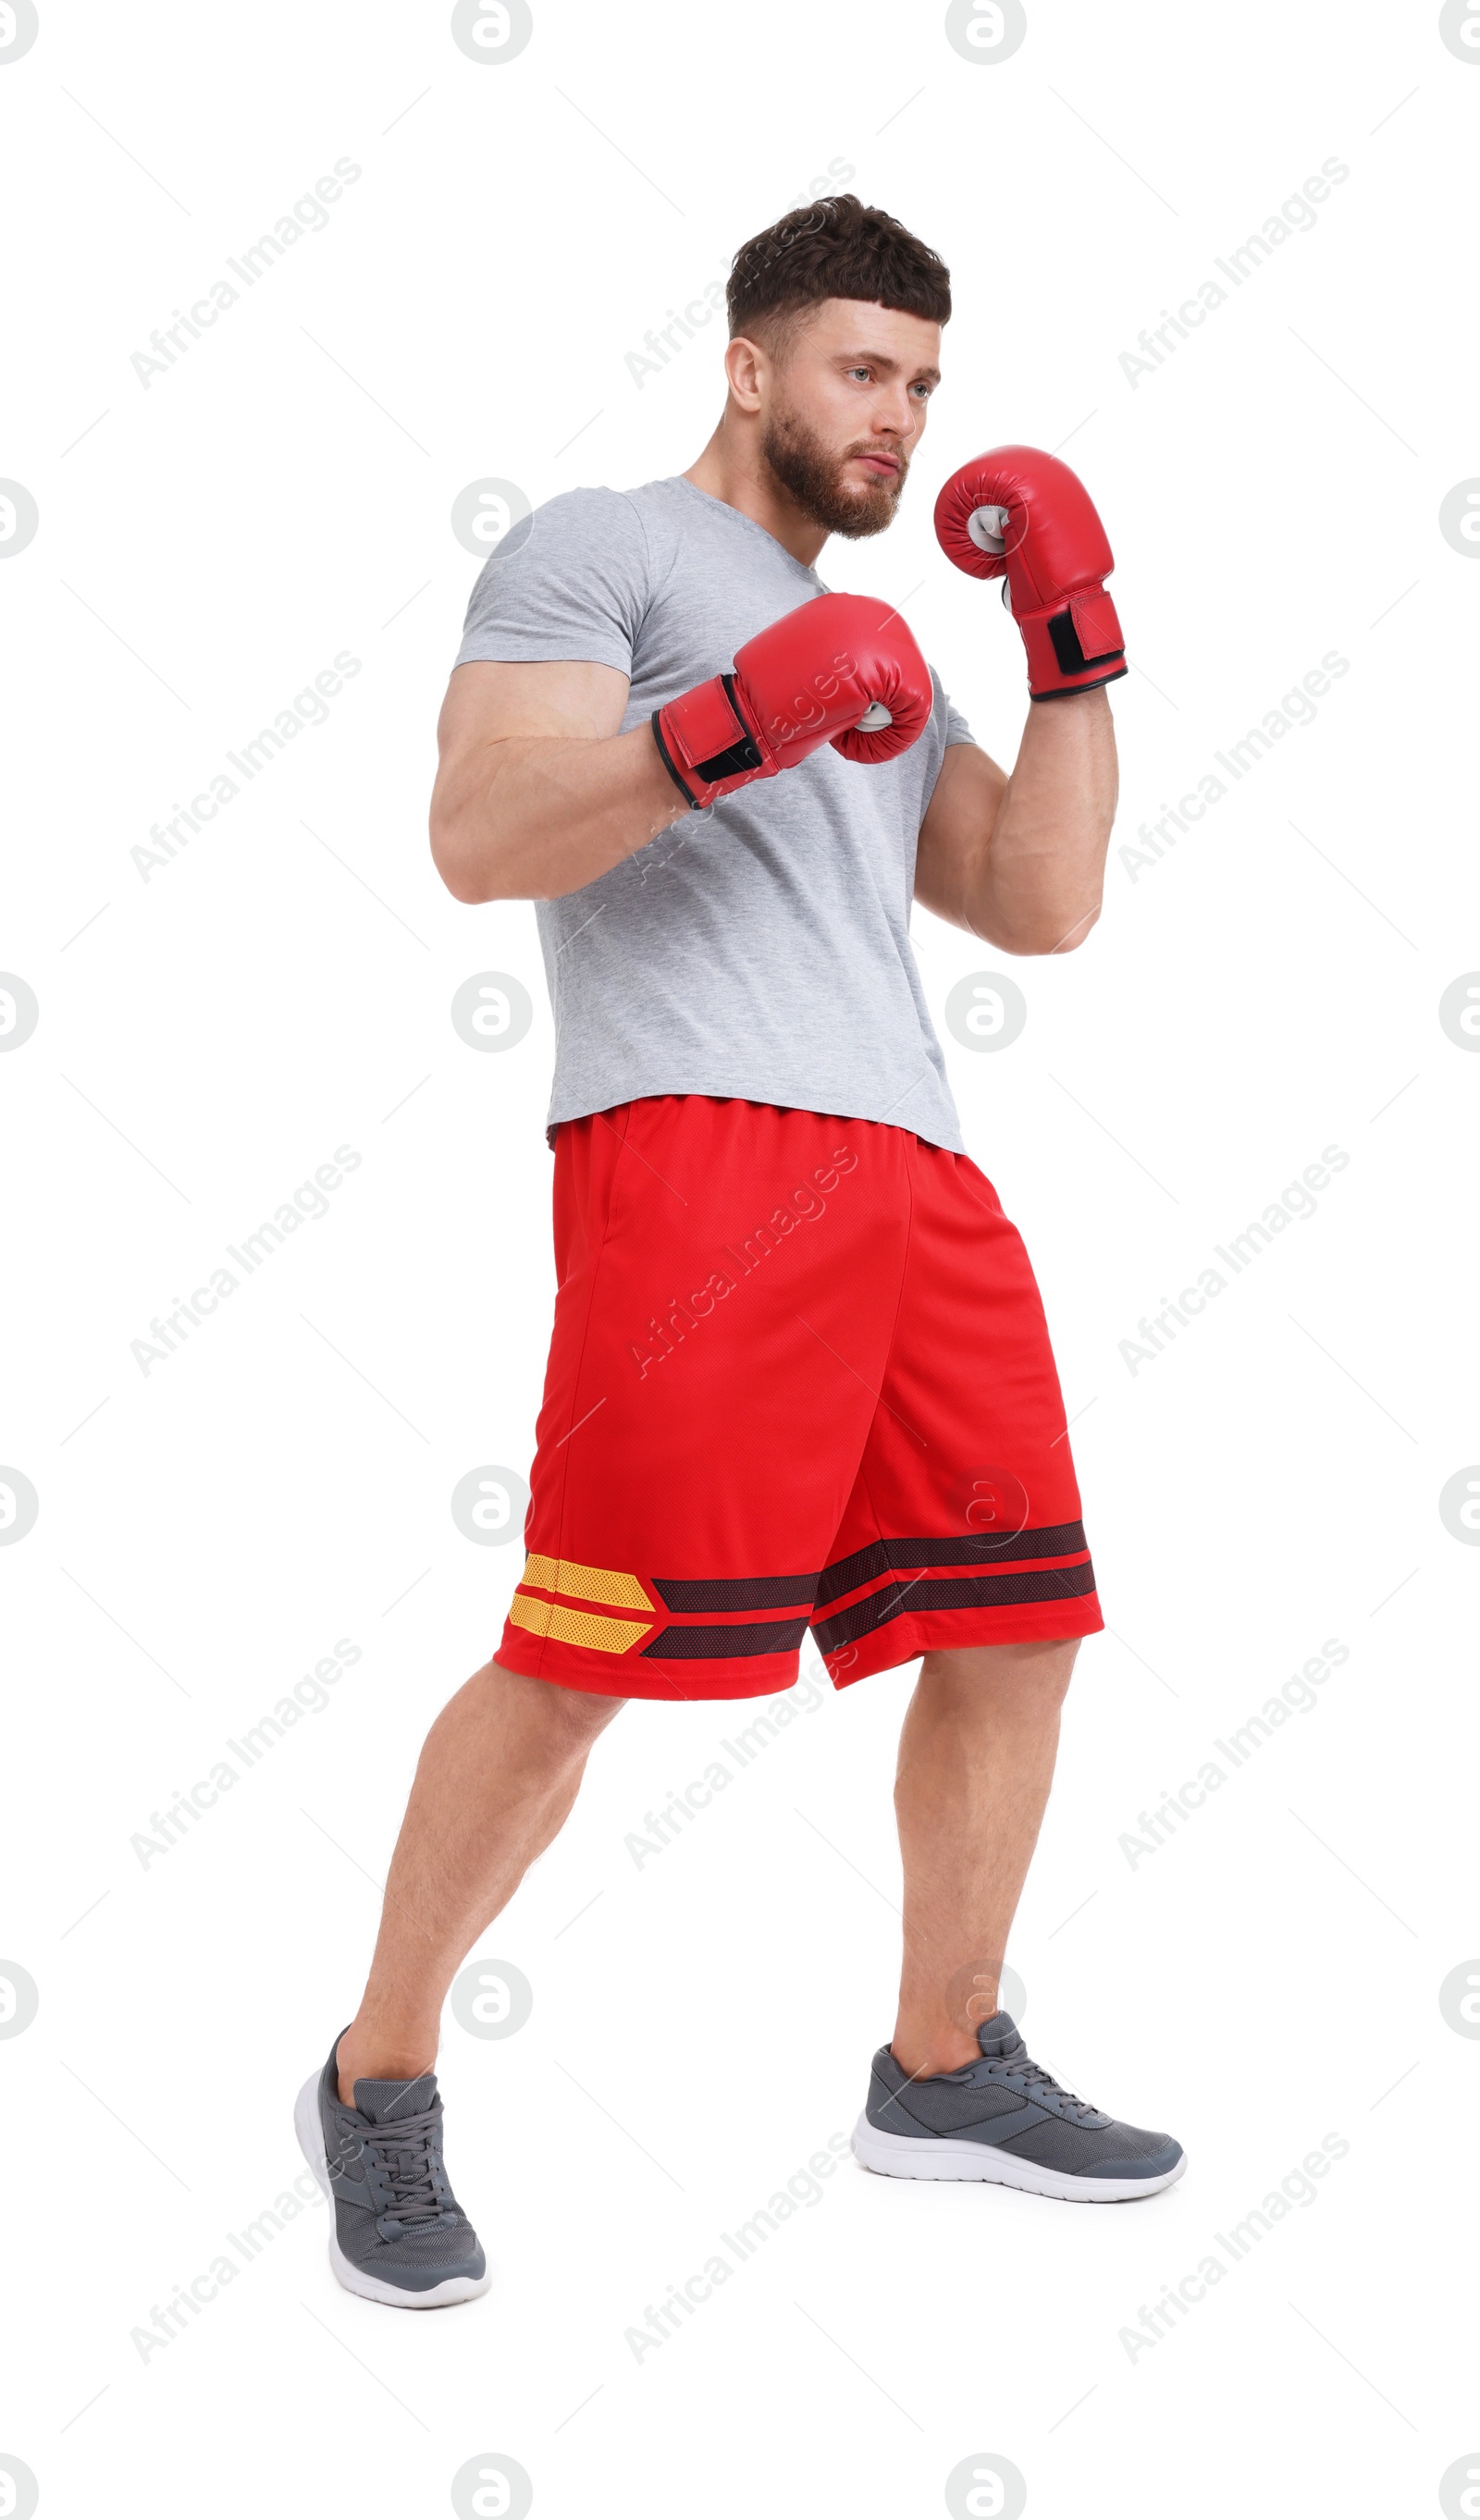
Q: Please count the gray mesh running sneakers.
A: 2